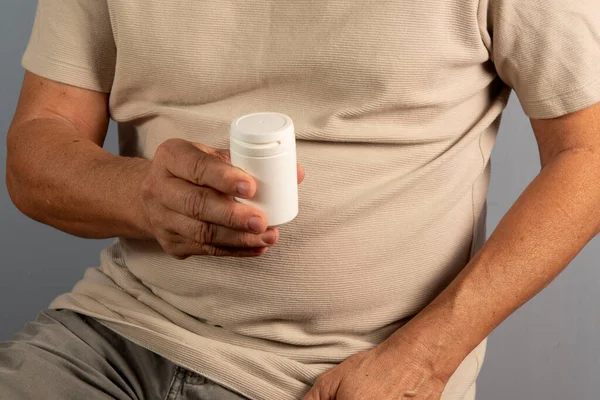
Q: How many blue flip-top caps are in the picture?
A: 0